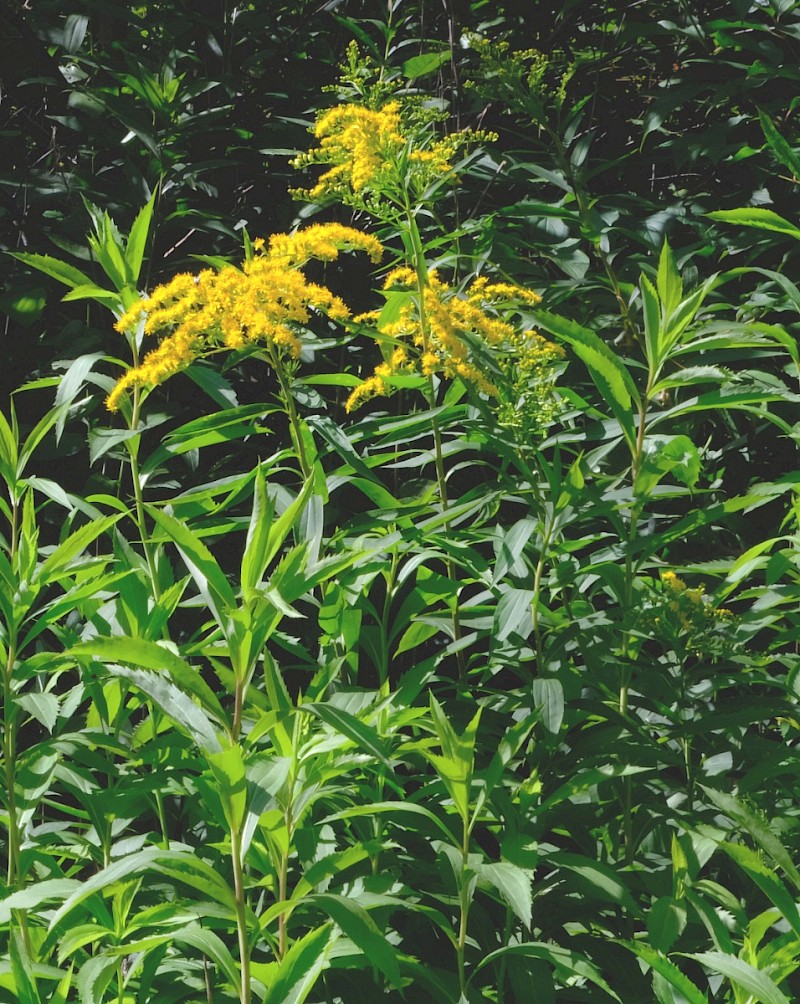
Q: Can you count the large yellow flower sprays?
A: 3